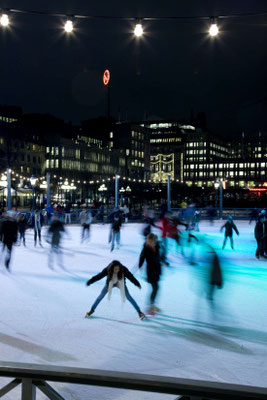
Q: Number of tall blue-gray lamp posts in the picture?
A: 5